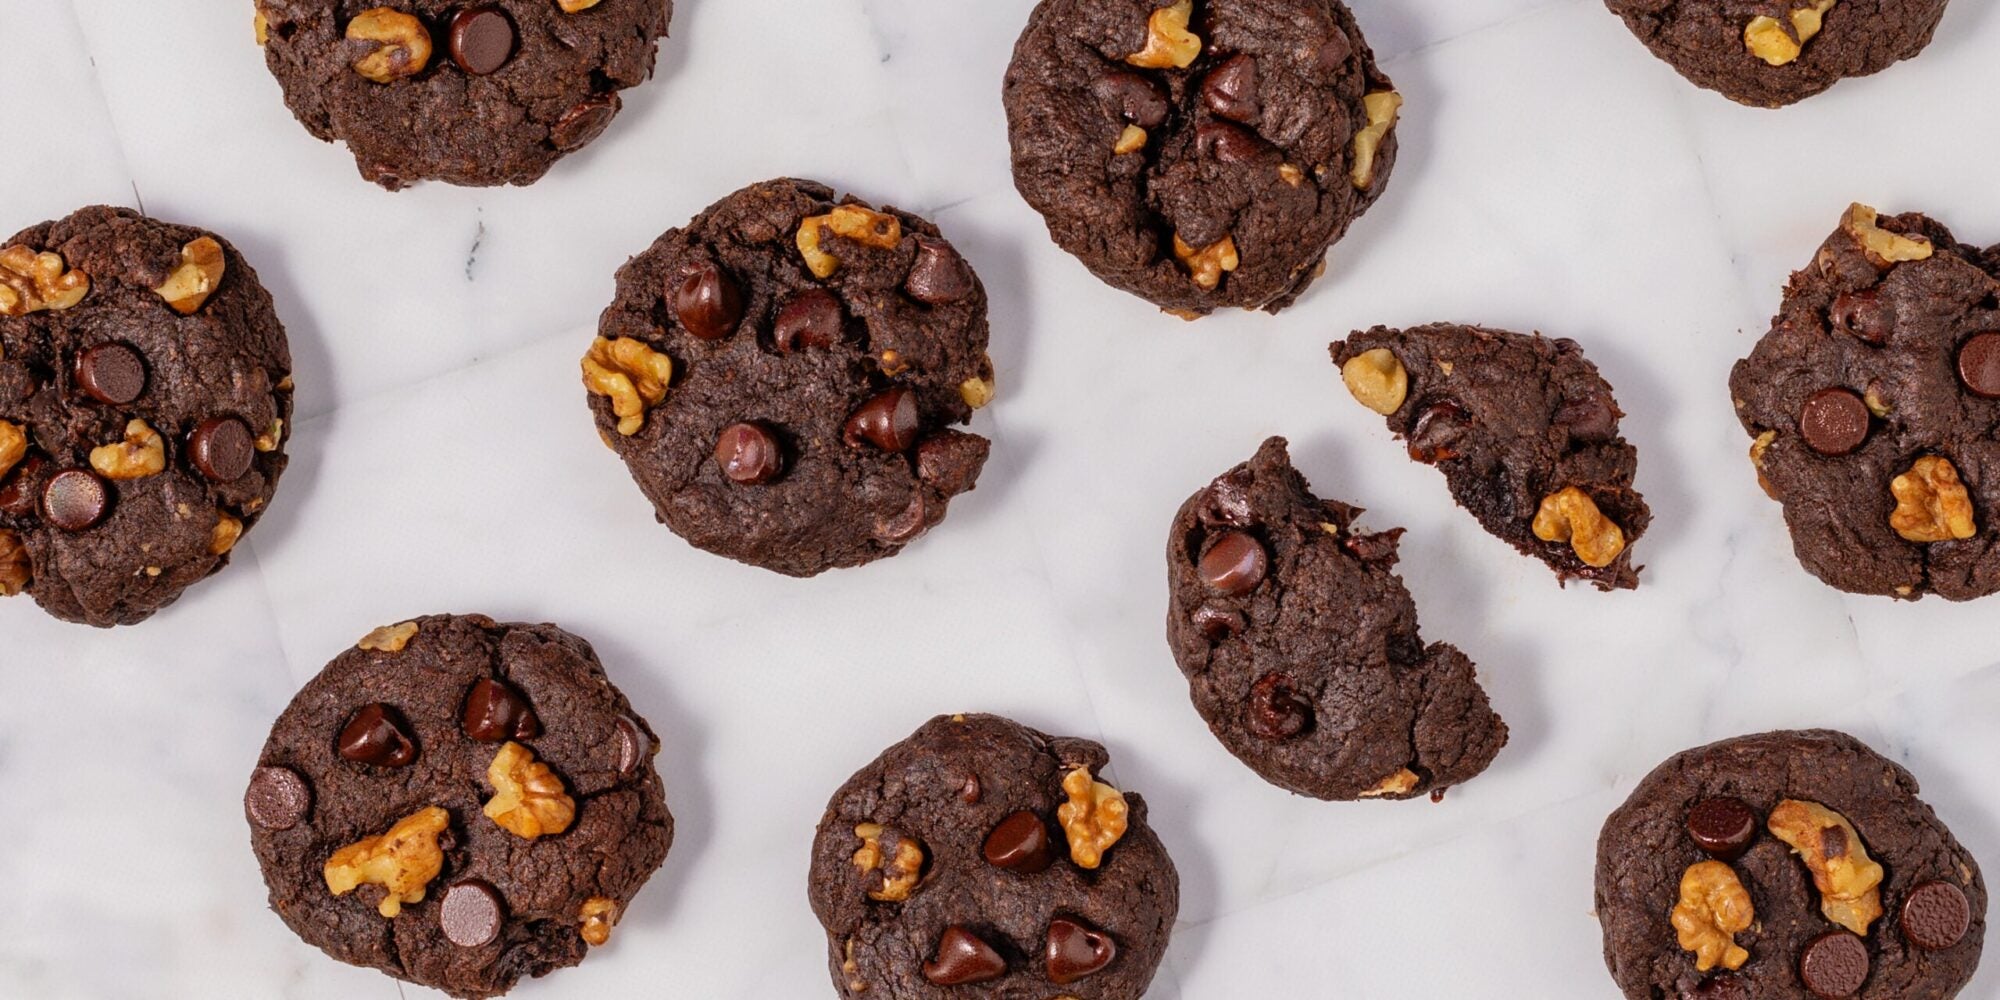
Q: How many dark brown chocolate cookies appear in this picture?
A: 10